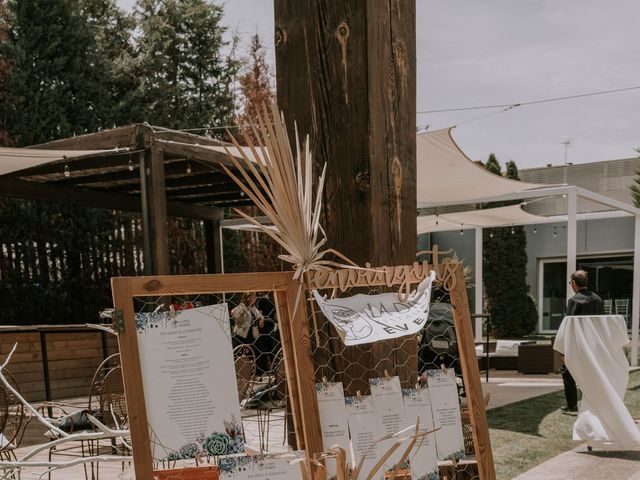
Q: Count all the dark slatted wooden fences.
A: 1